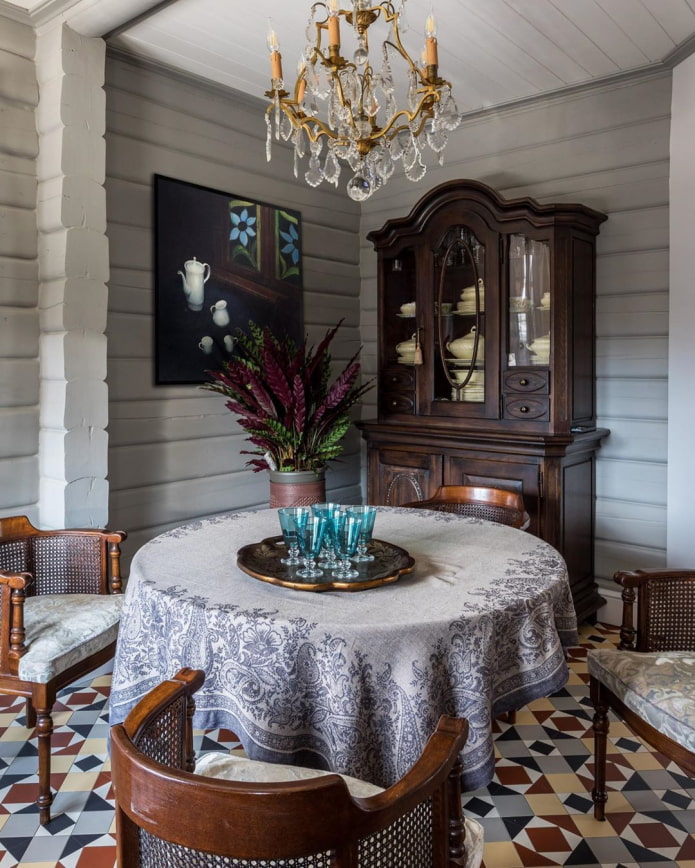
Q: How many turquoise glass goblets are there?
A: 6